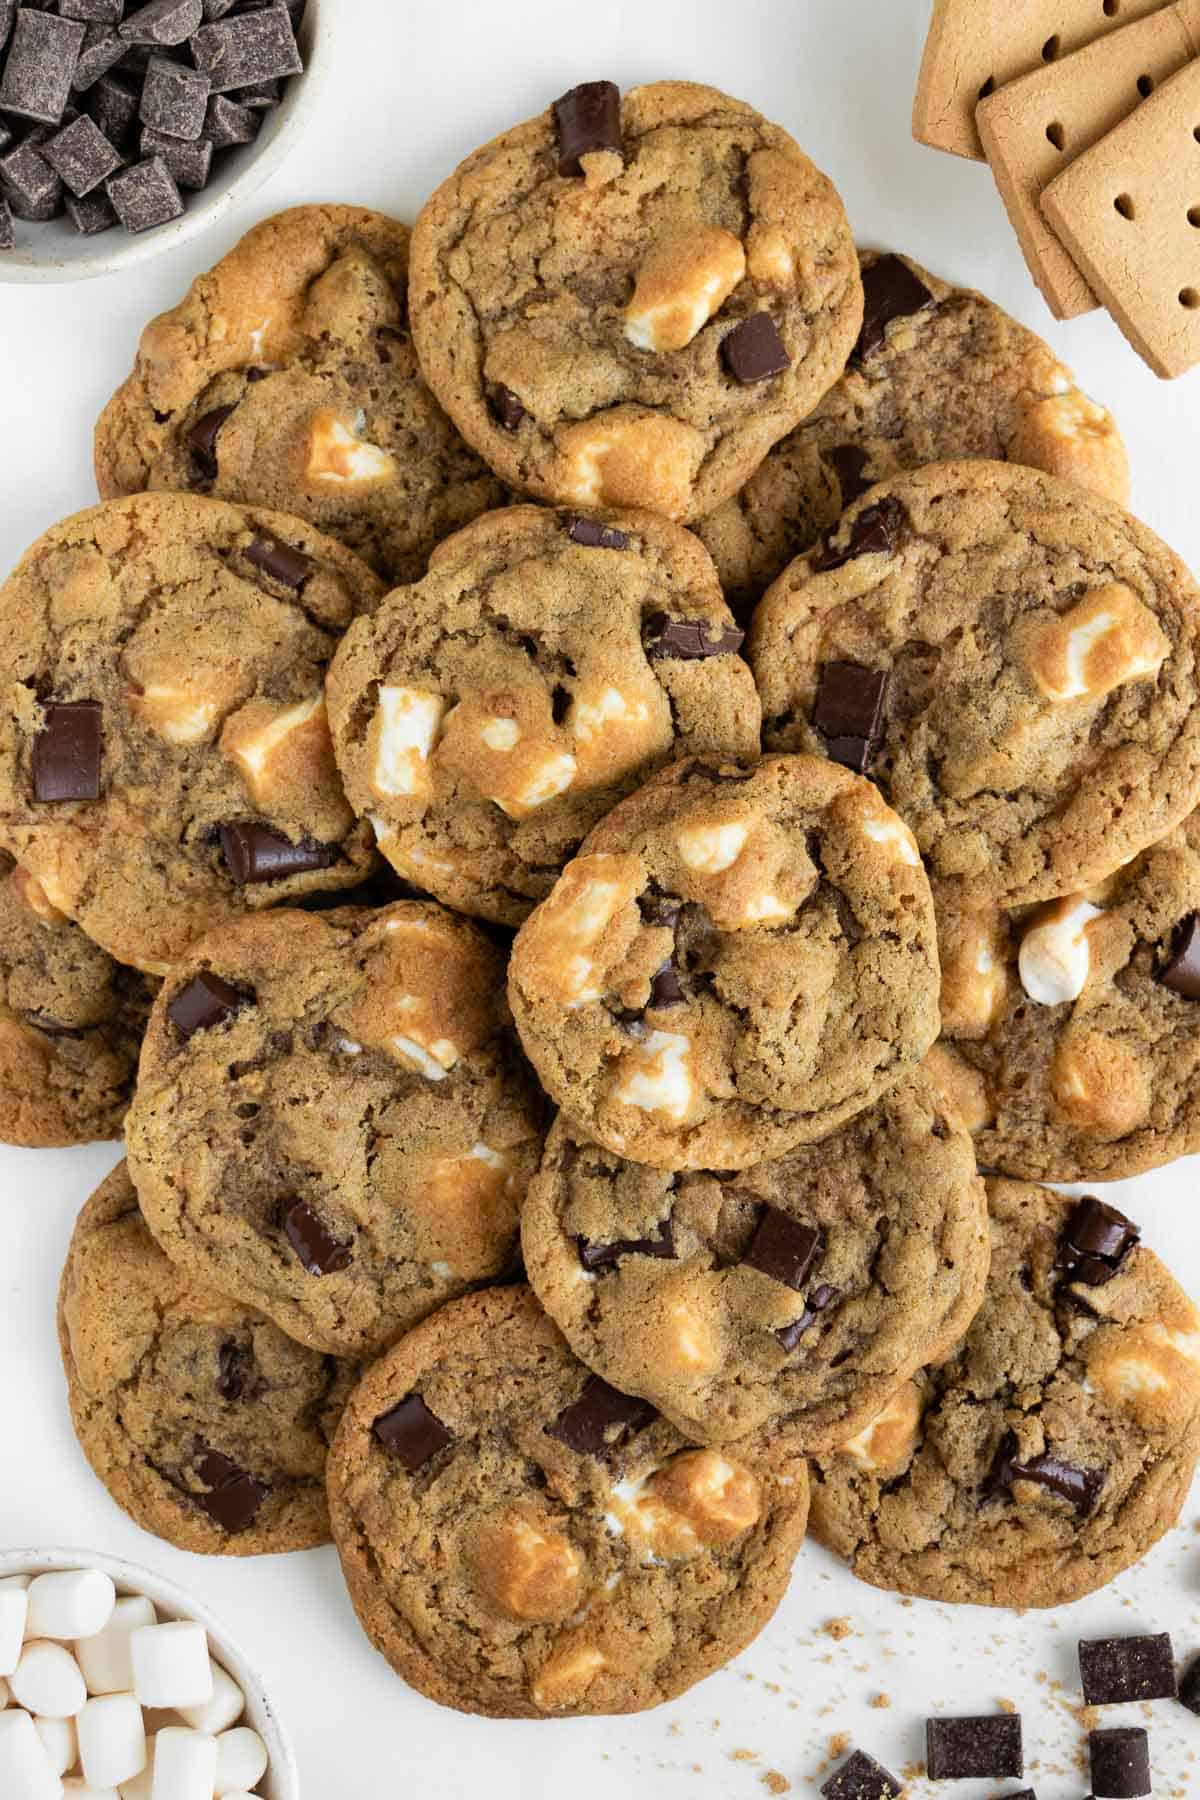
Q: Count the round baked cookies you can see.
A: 14